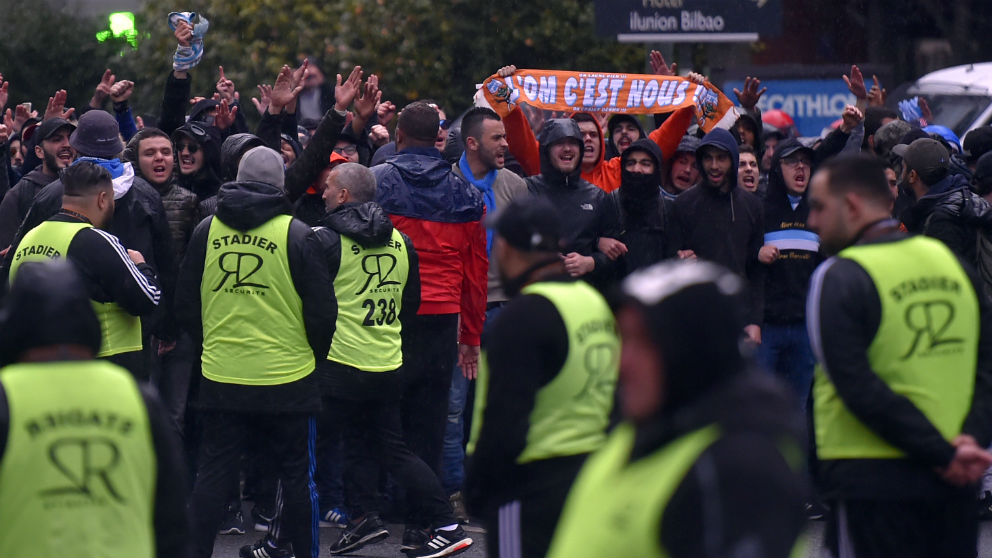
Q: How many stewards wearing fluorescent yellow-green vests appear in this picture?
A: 7